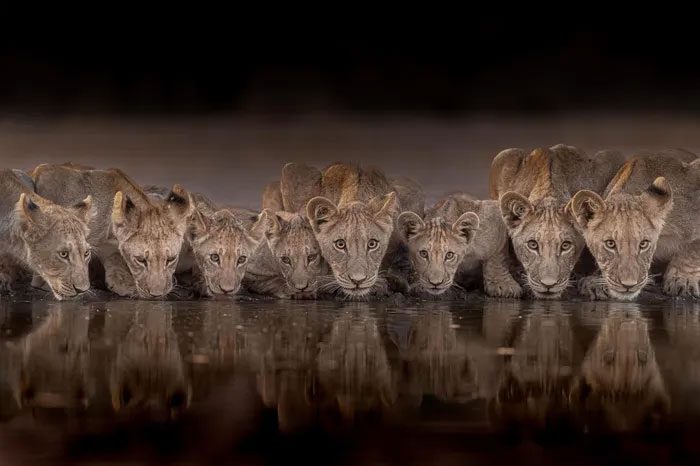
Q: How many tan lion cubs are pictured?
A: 8